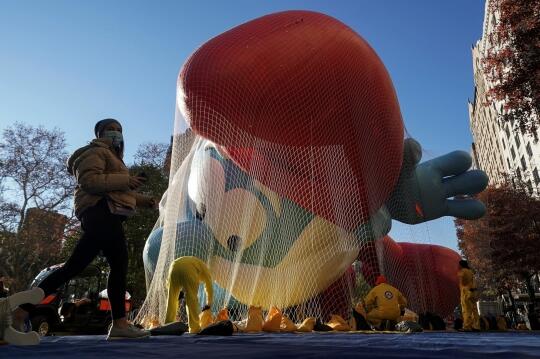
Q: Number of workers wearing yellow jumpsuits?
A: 3